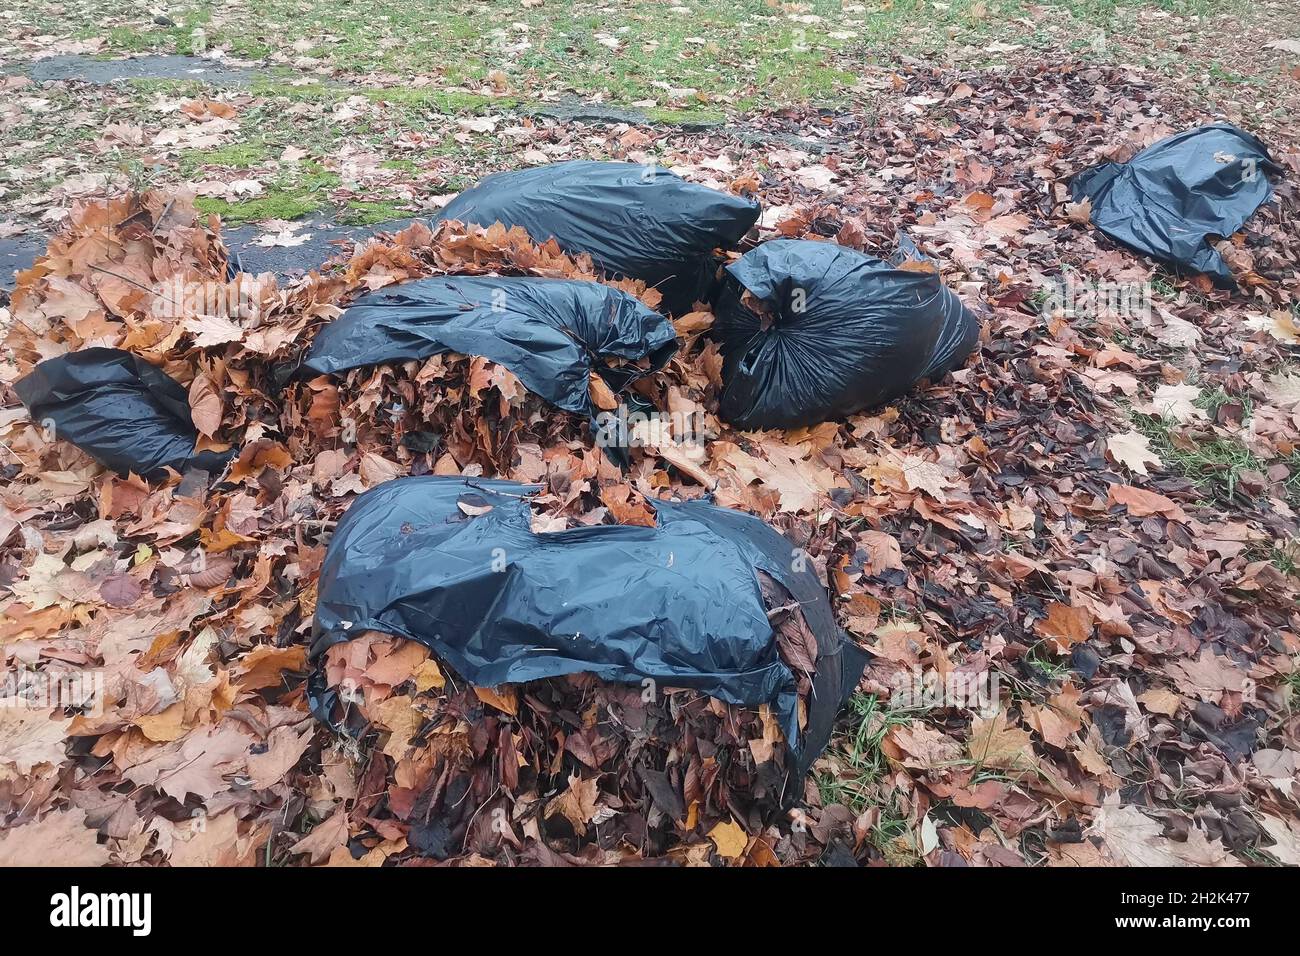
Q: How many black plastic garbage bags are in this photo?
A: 6